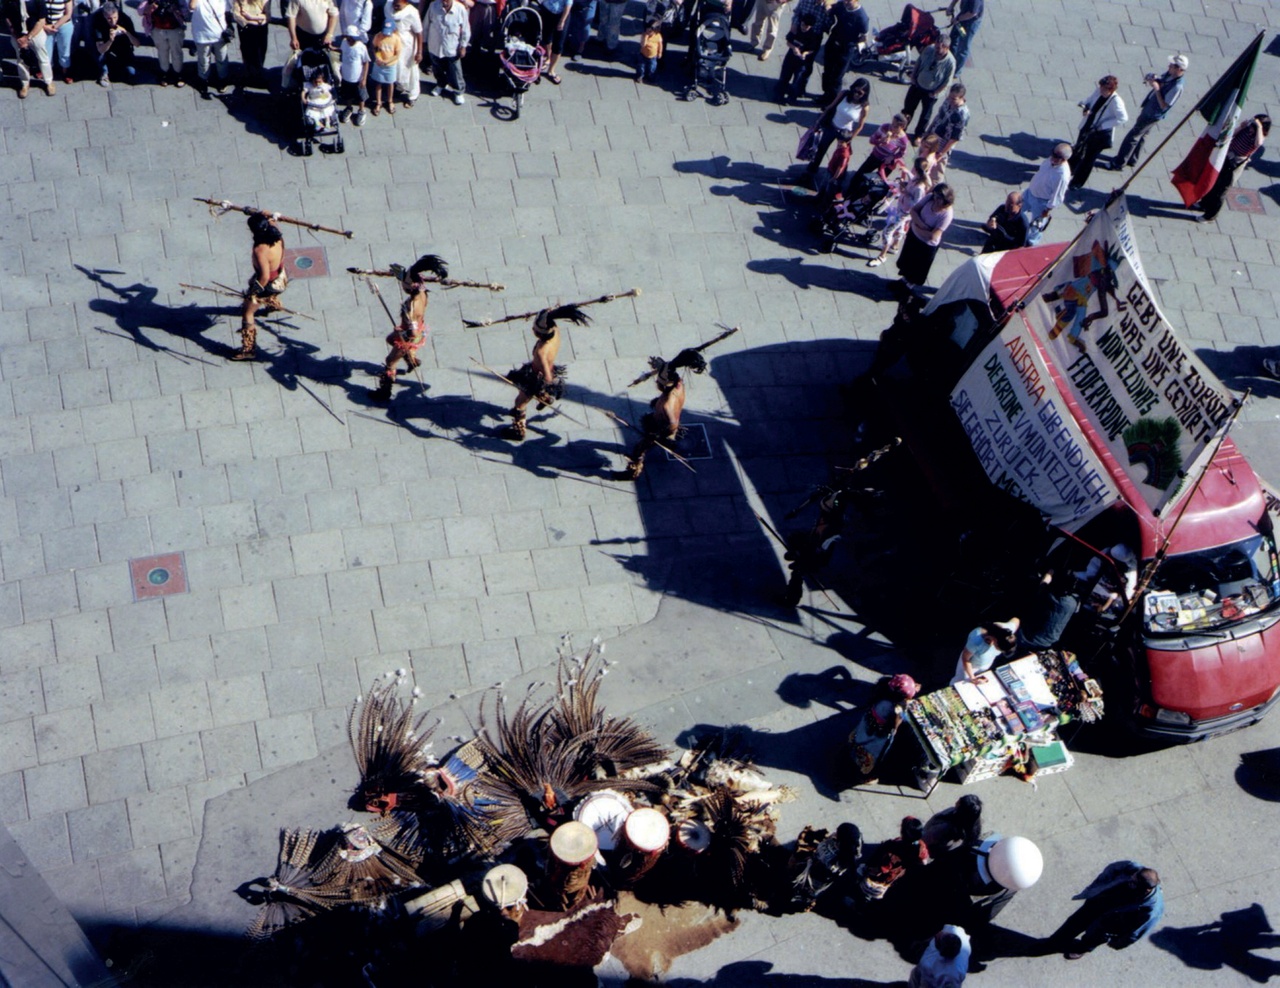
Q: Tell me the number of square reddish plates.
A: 3